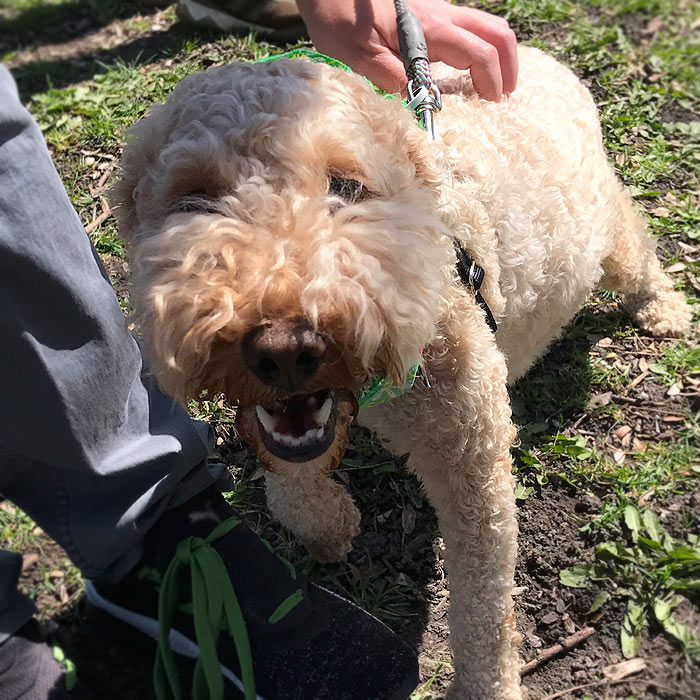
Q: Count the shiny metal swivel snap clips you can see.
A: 1